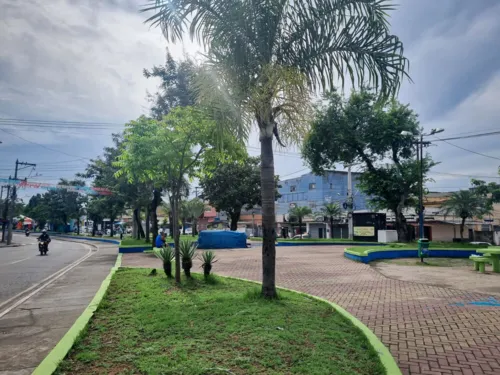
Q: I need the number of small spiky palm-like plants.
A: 3